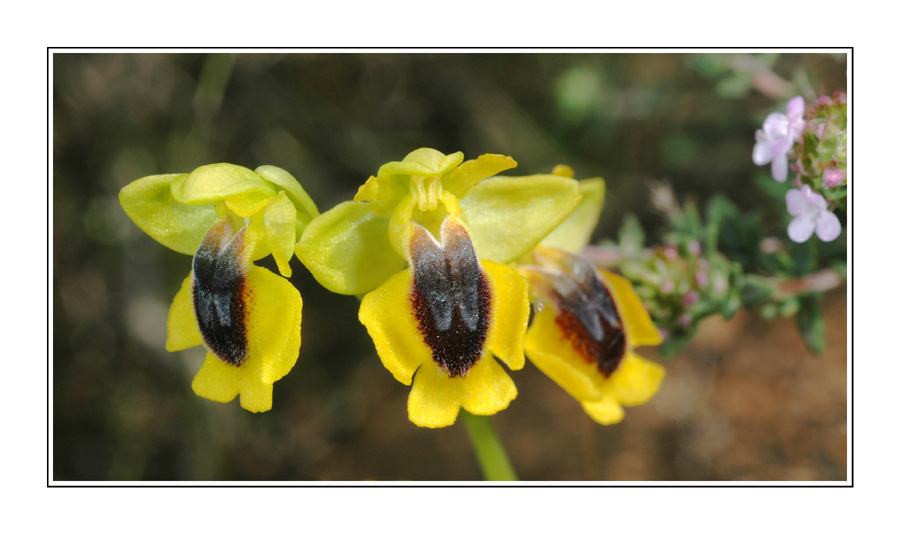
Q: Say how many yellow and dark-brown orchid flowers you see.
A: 3